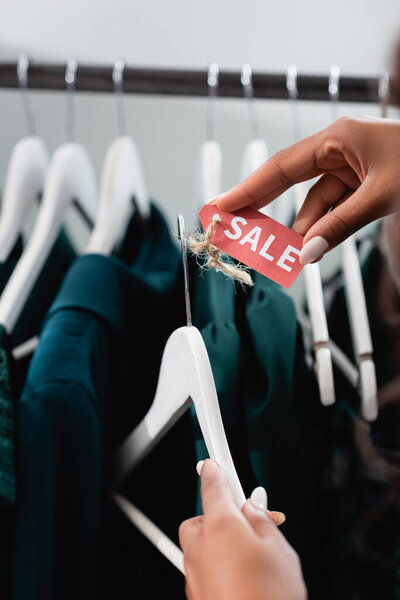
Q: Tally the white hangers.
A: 8